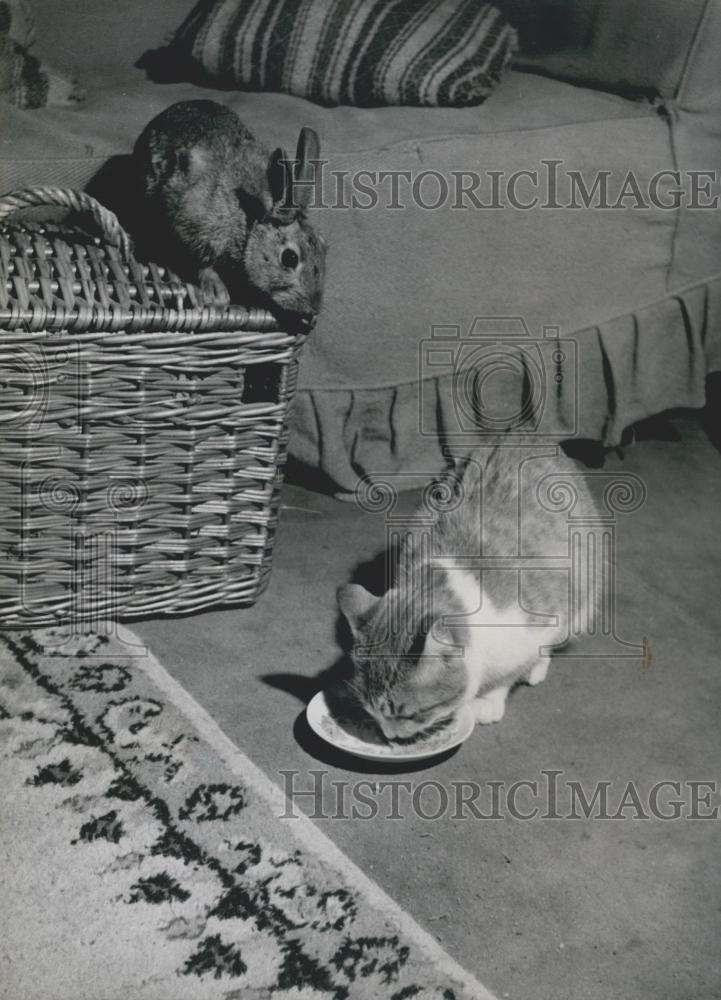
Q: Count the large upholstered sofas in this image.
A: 1